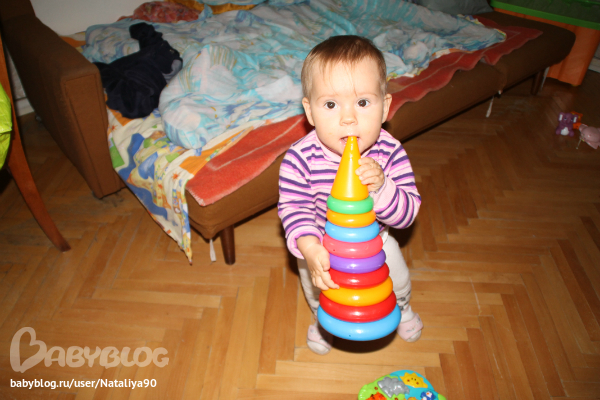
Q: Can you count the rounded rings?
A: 9